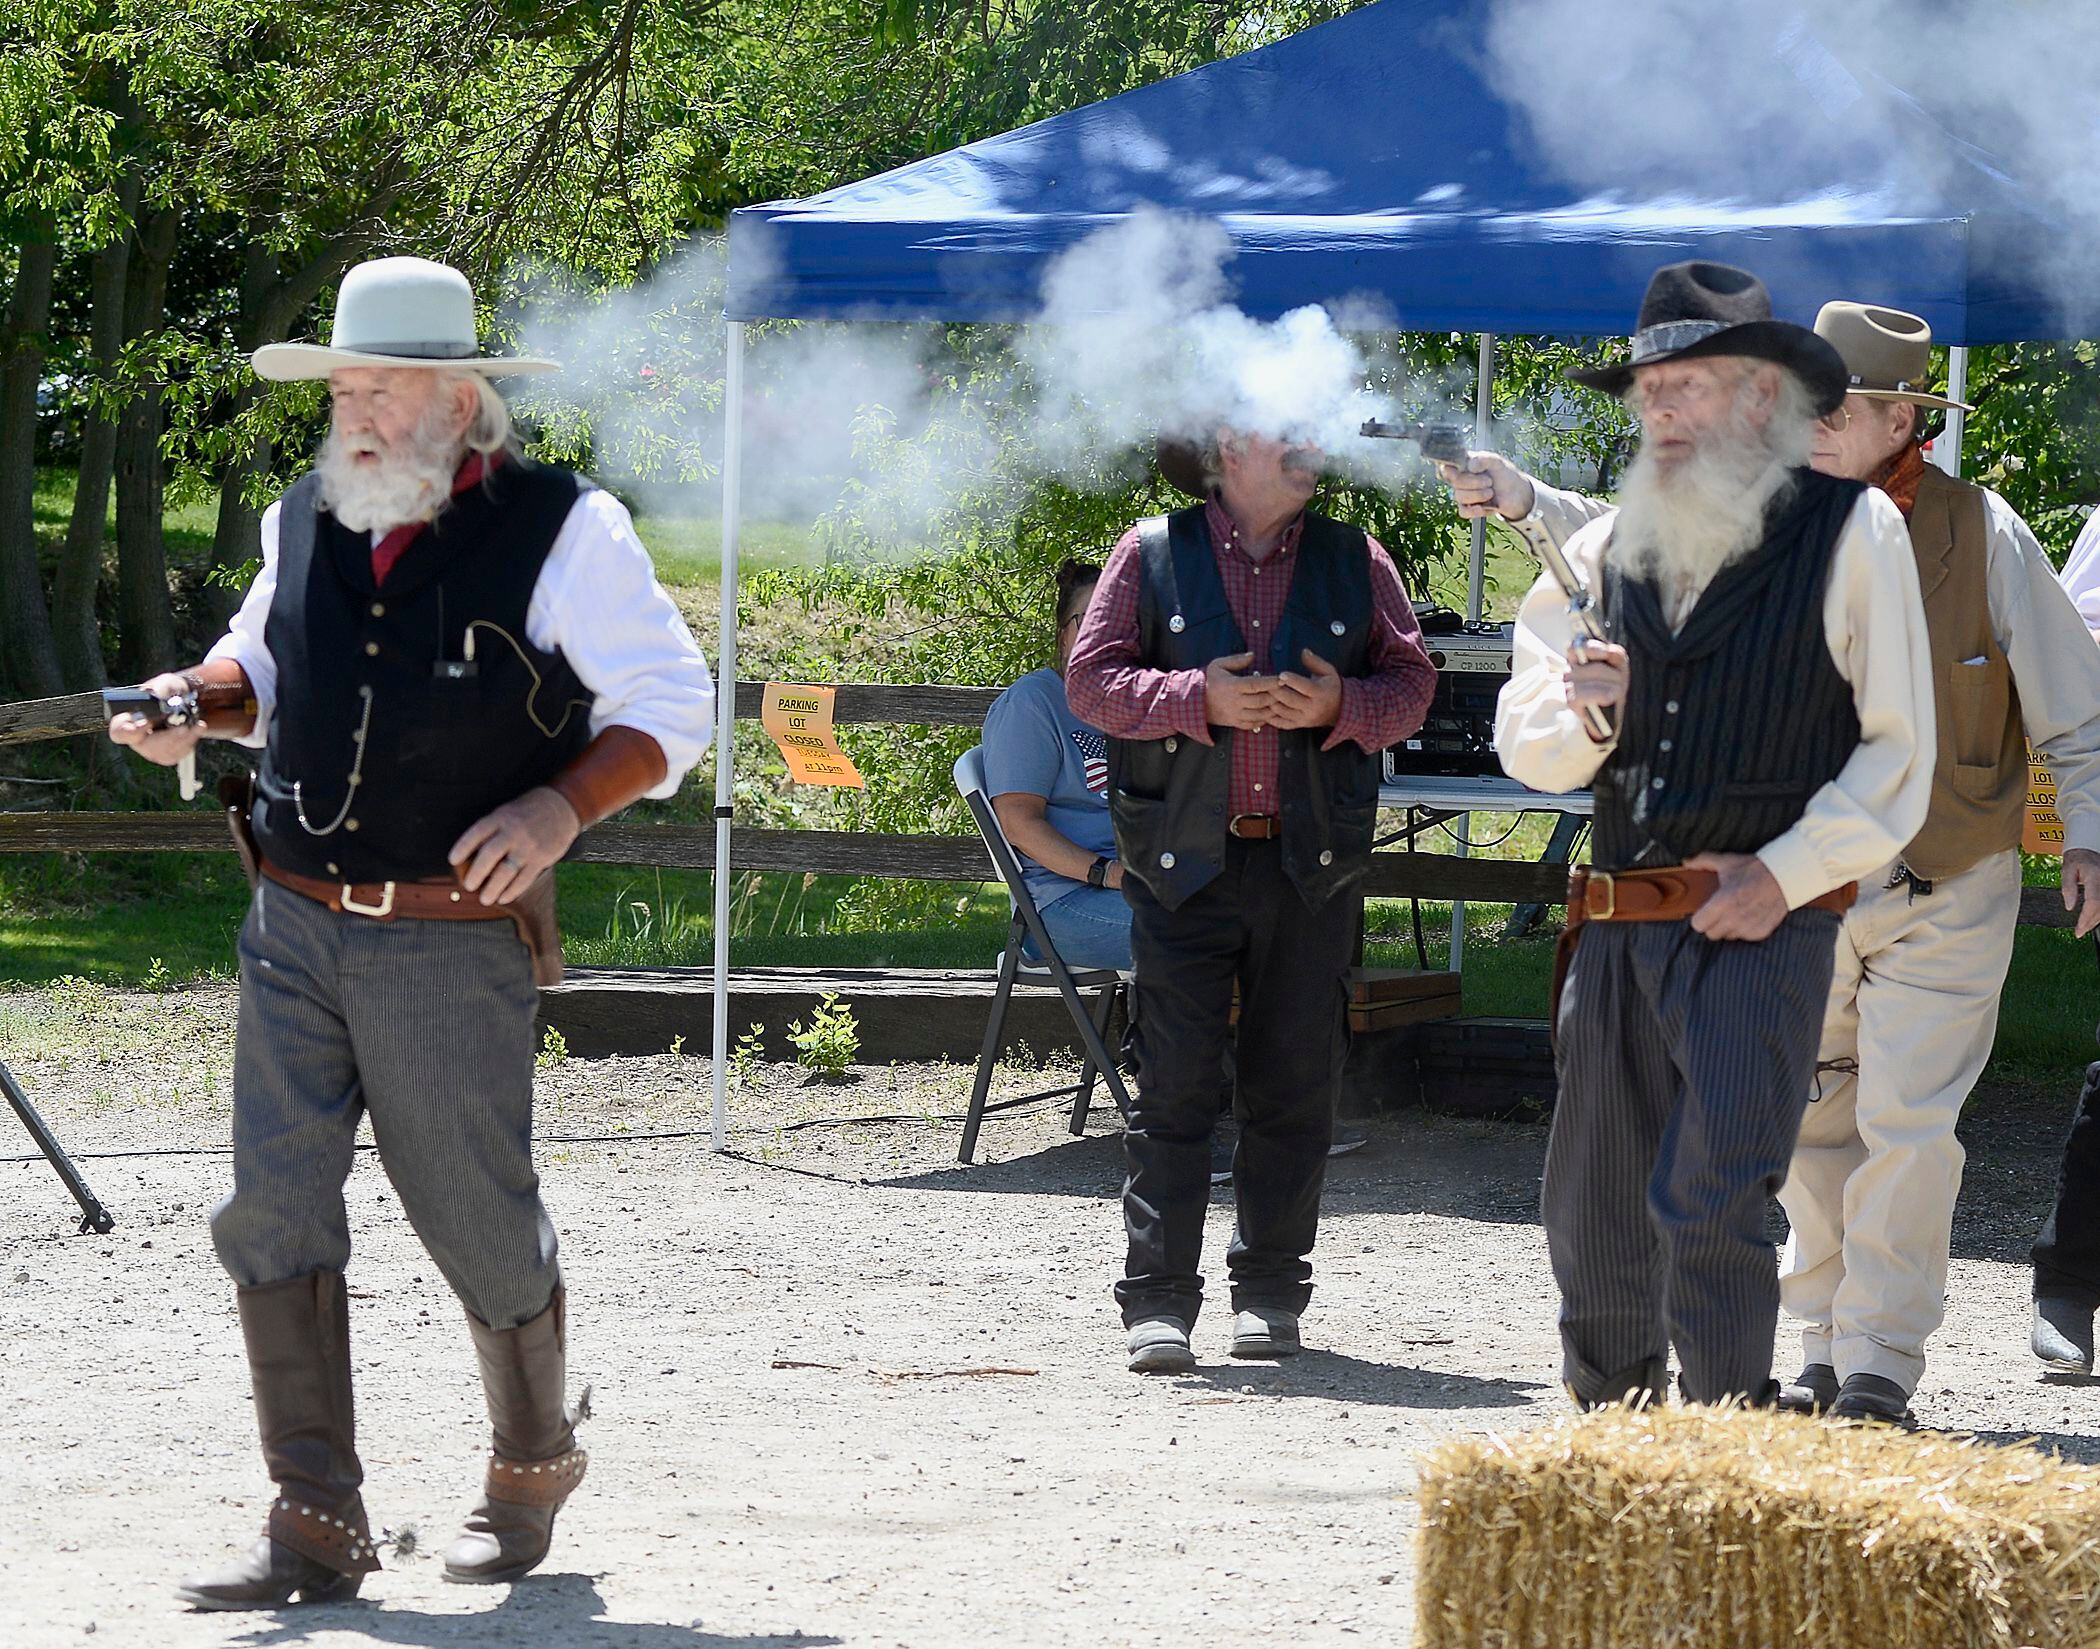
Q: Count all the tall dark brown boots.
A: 2